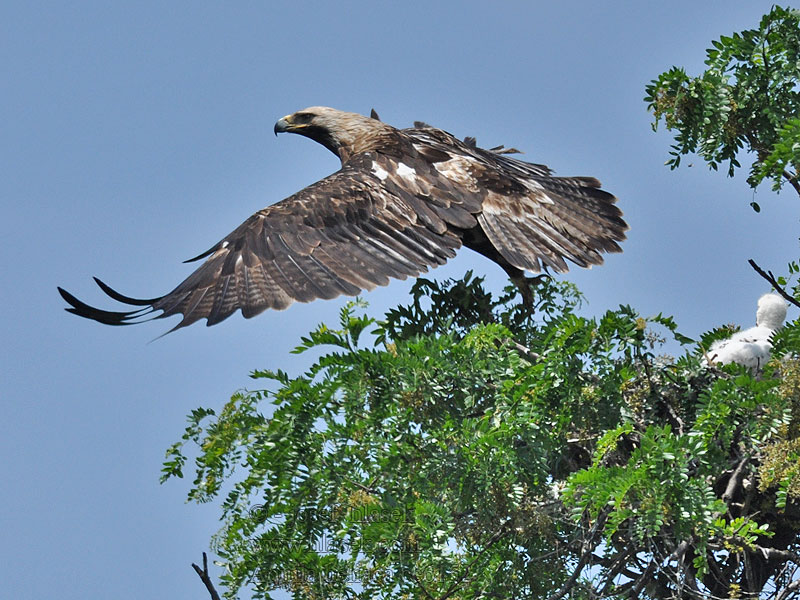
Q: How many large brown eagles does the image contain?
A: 1